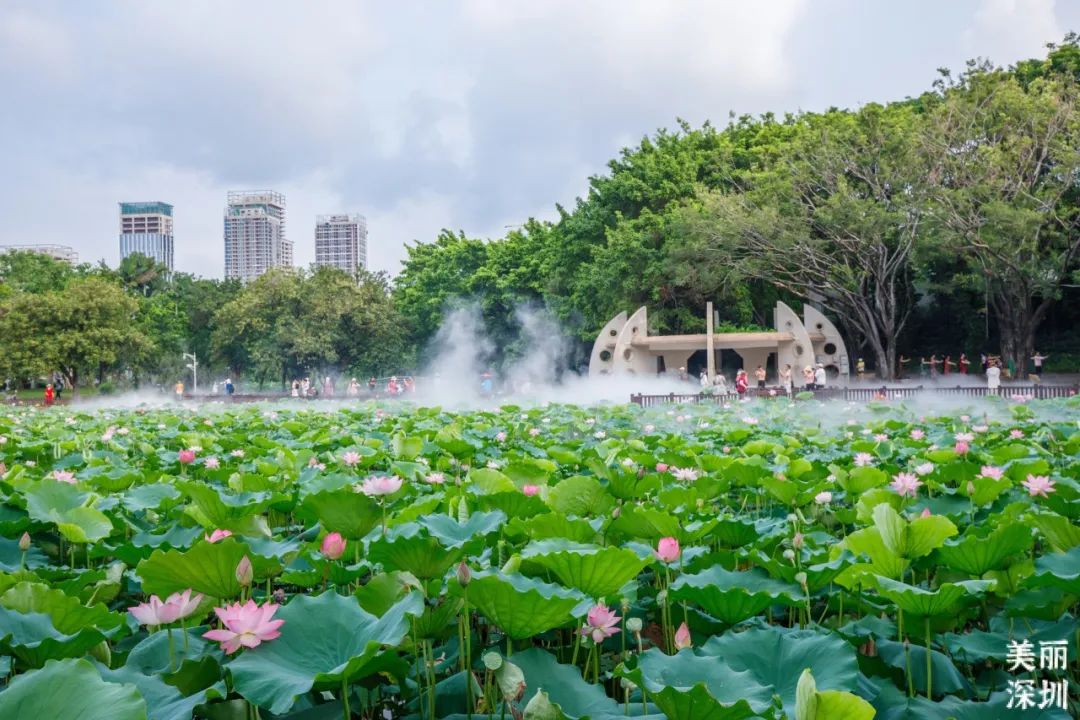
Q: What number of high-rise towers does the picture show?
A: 3